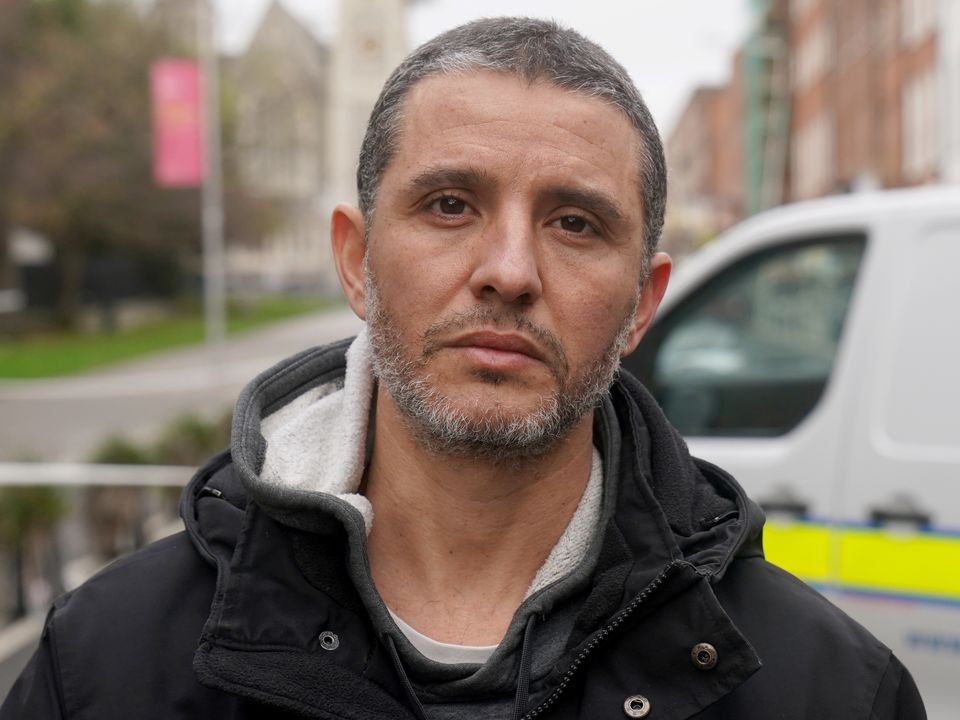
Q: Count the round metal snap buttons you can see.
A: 3